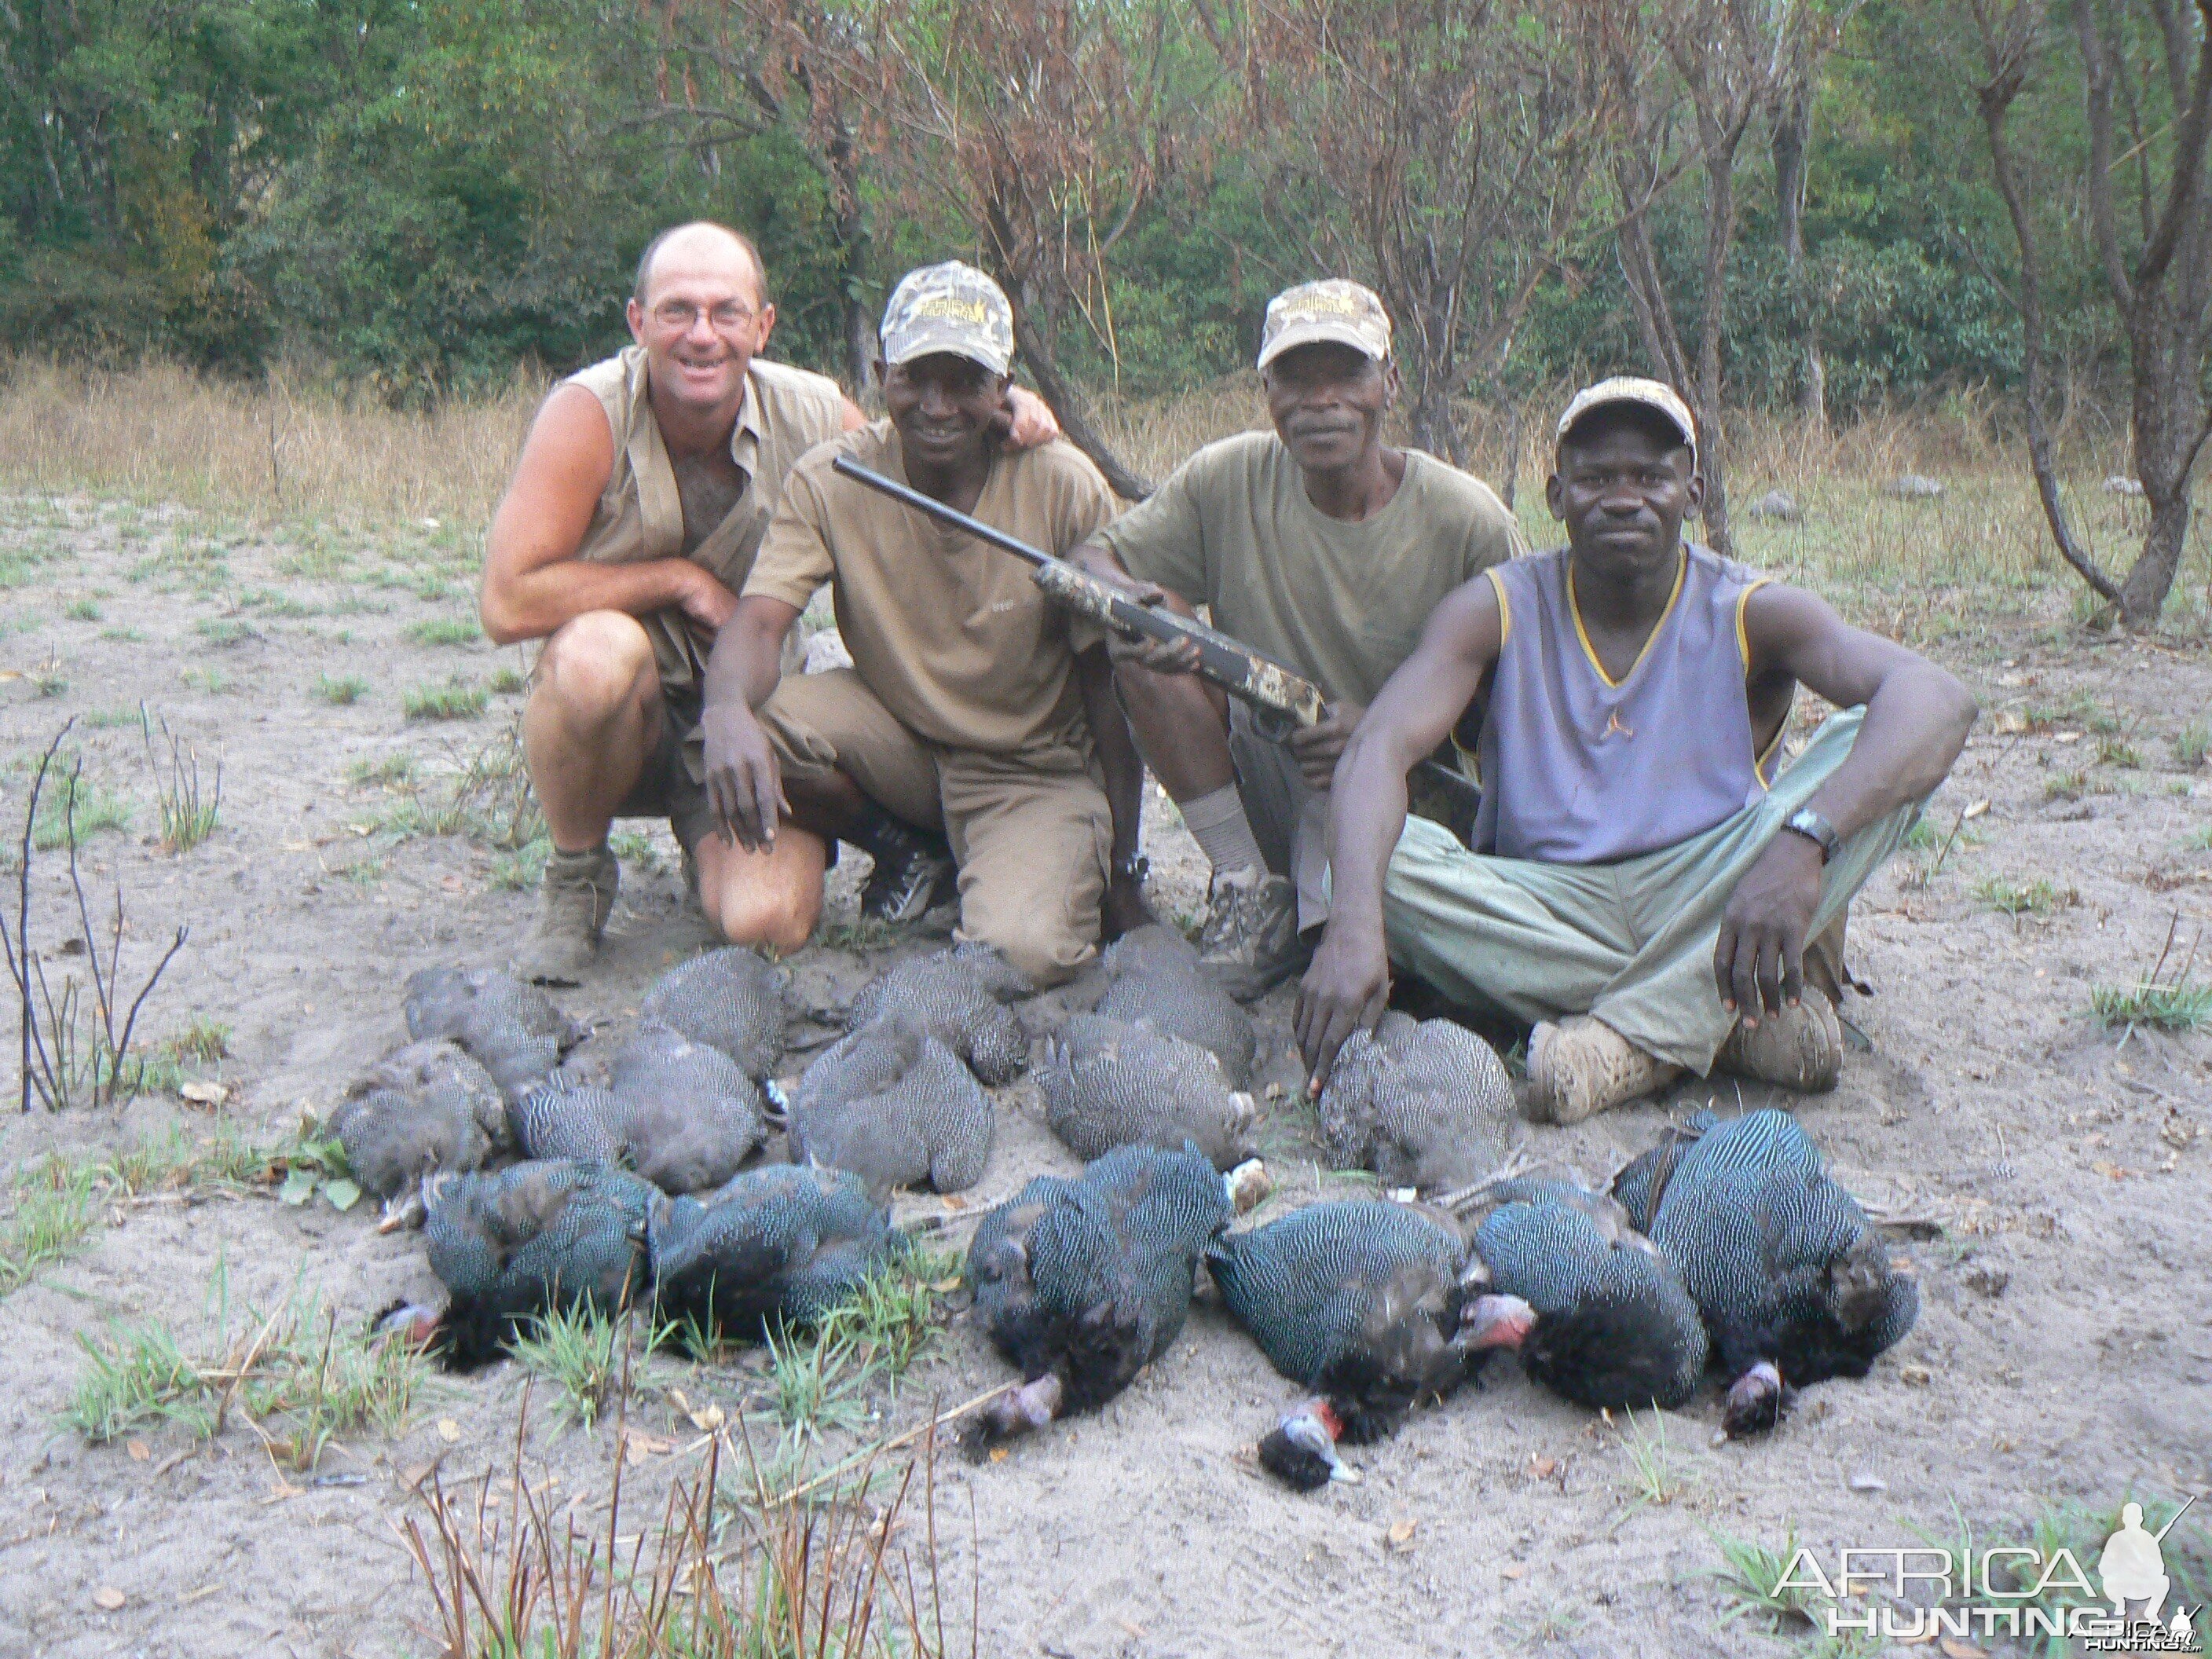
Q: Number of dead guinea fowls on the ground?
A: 15